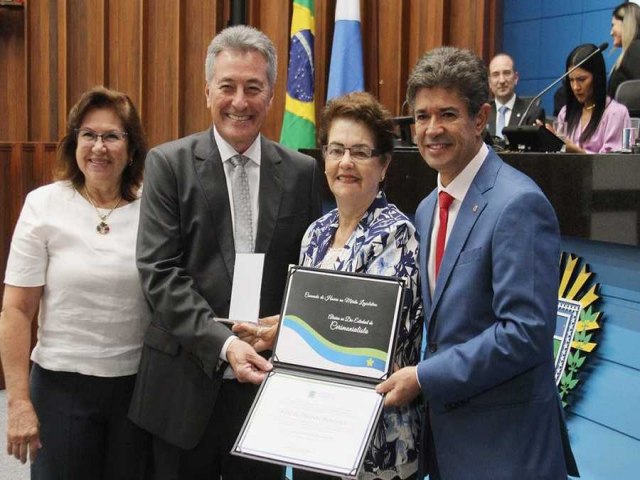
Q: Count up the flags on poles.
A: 2